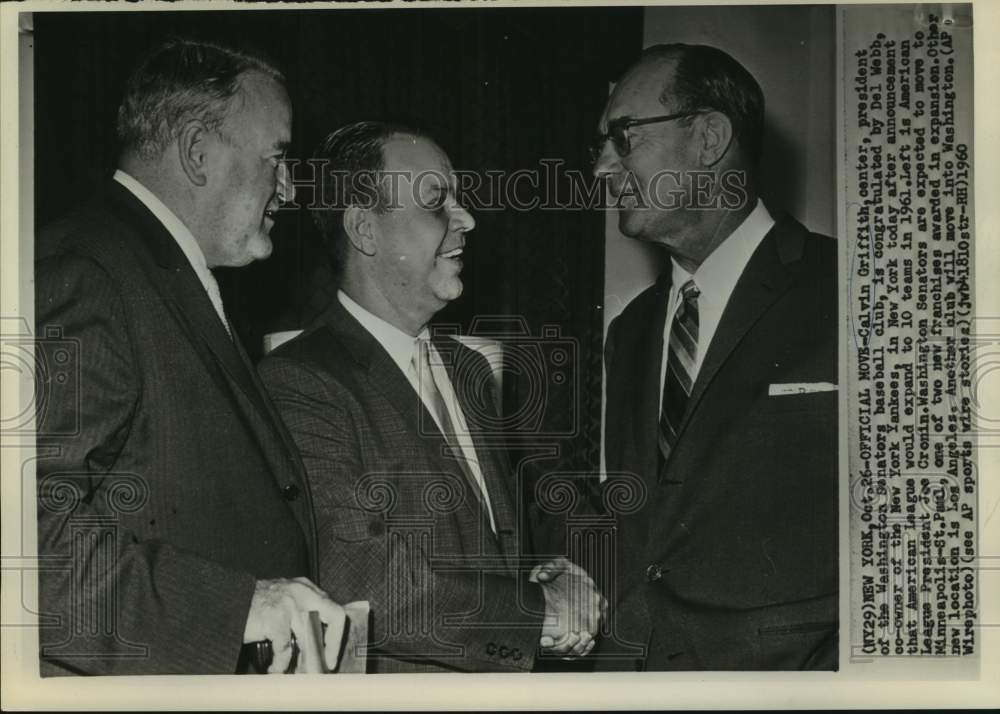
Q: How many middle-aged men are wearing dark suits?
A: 3